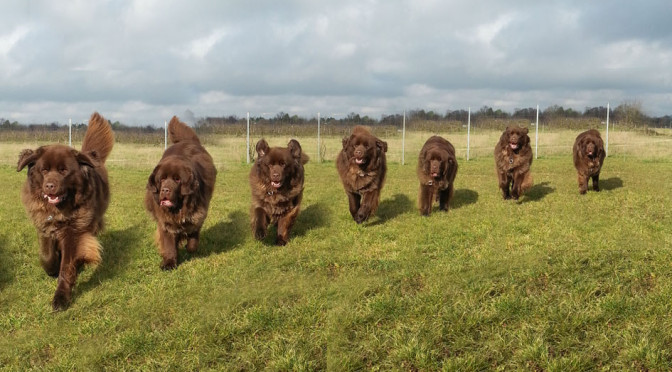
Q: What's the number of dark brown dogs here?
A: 7